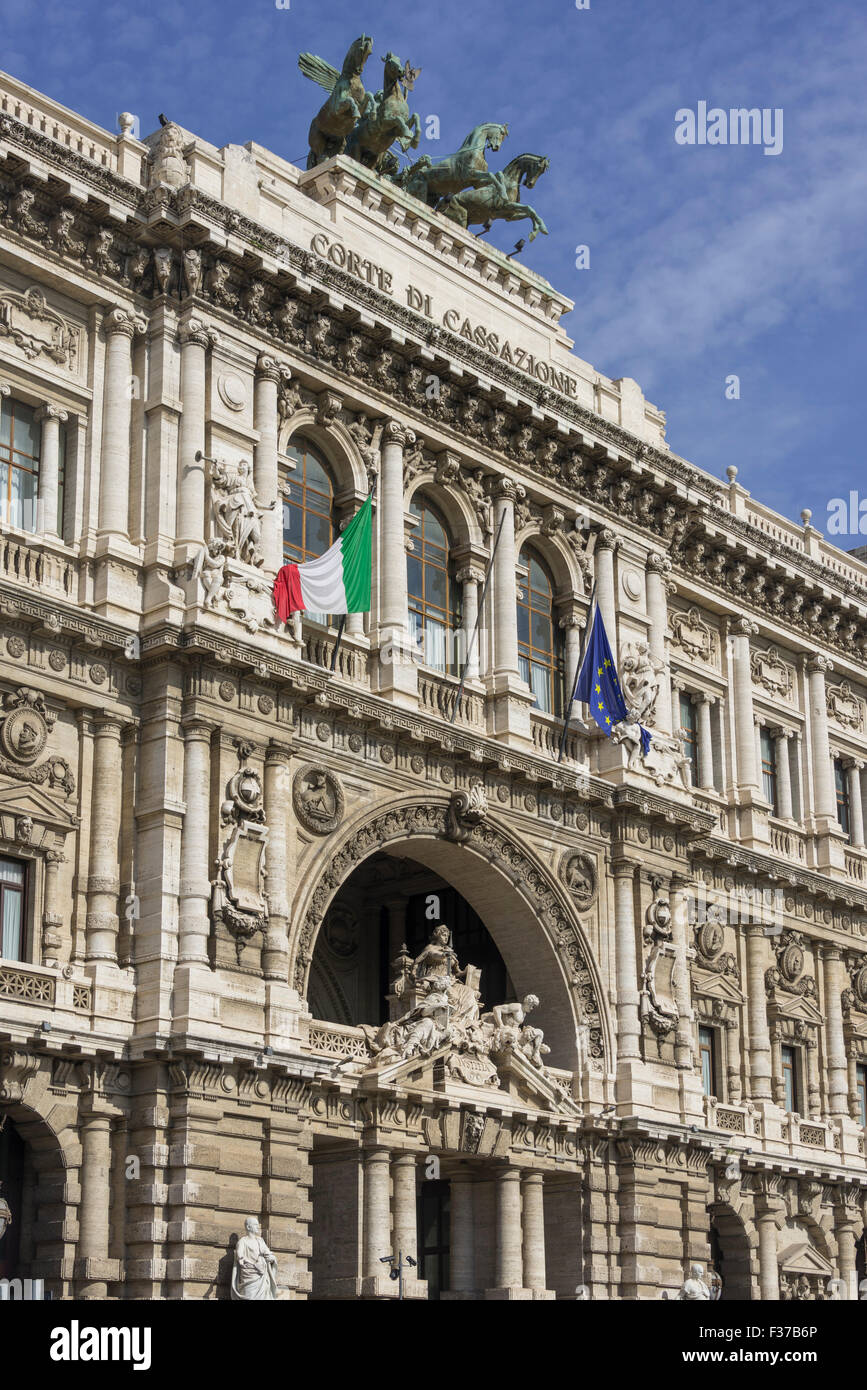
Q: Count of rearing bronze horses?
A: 4